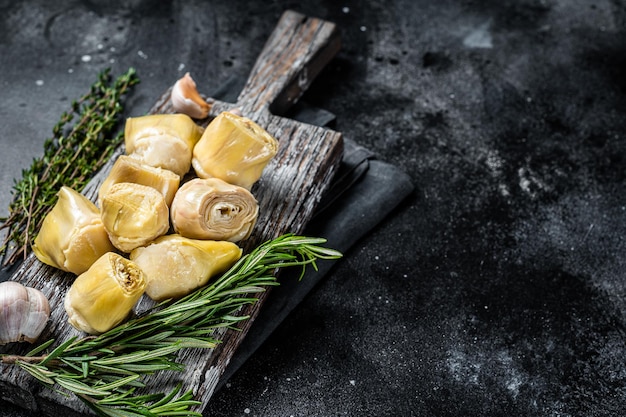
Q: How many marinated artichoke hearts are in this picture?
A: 8